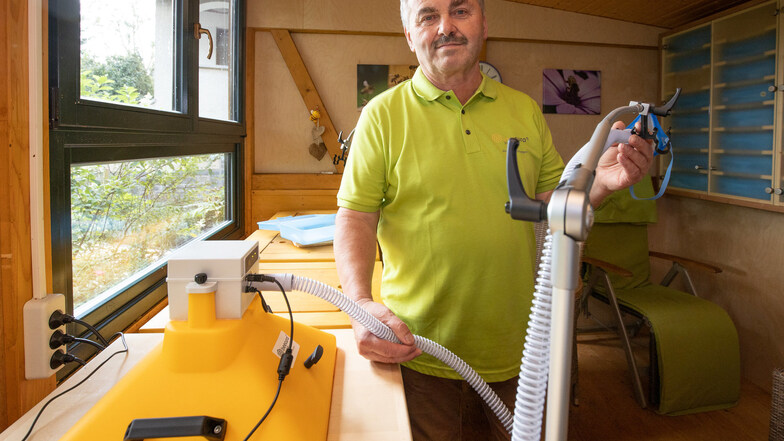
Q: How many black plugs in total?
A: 3